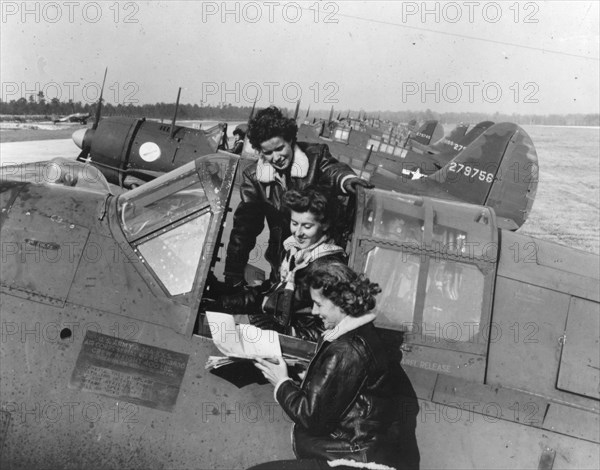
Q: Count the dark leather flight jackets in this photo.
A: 3